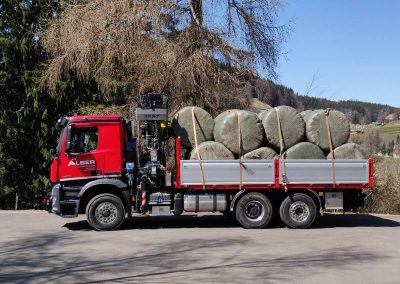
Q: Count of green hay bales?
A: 8